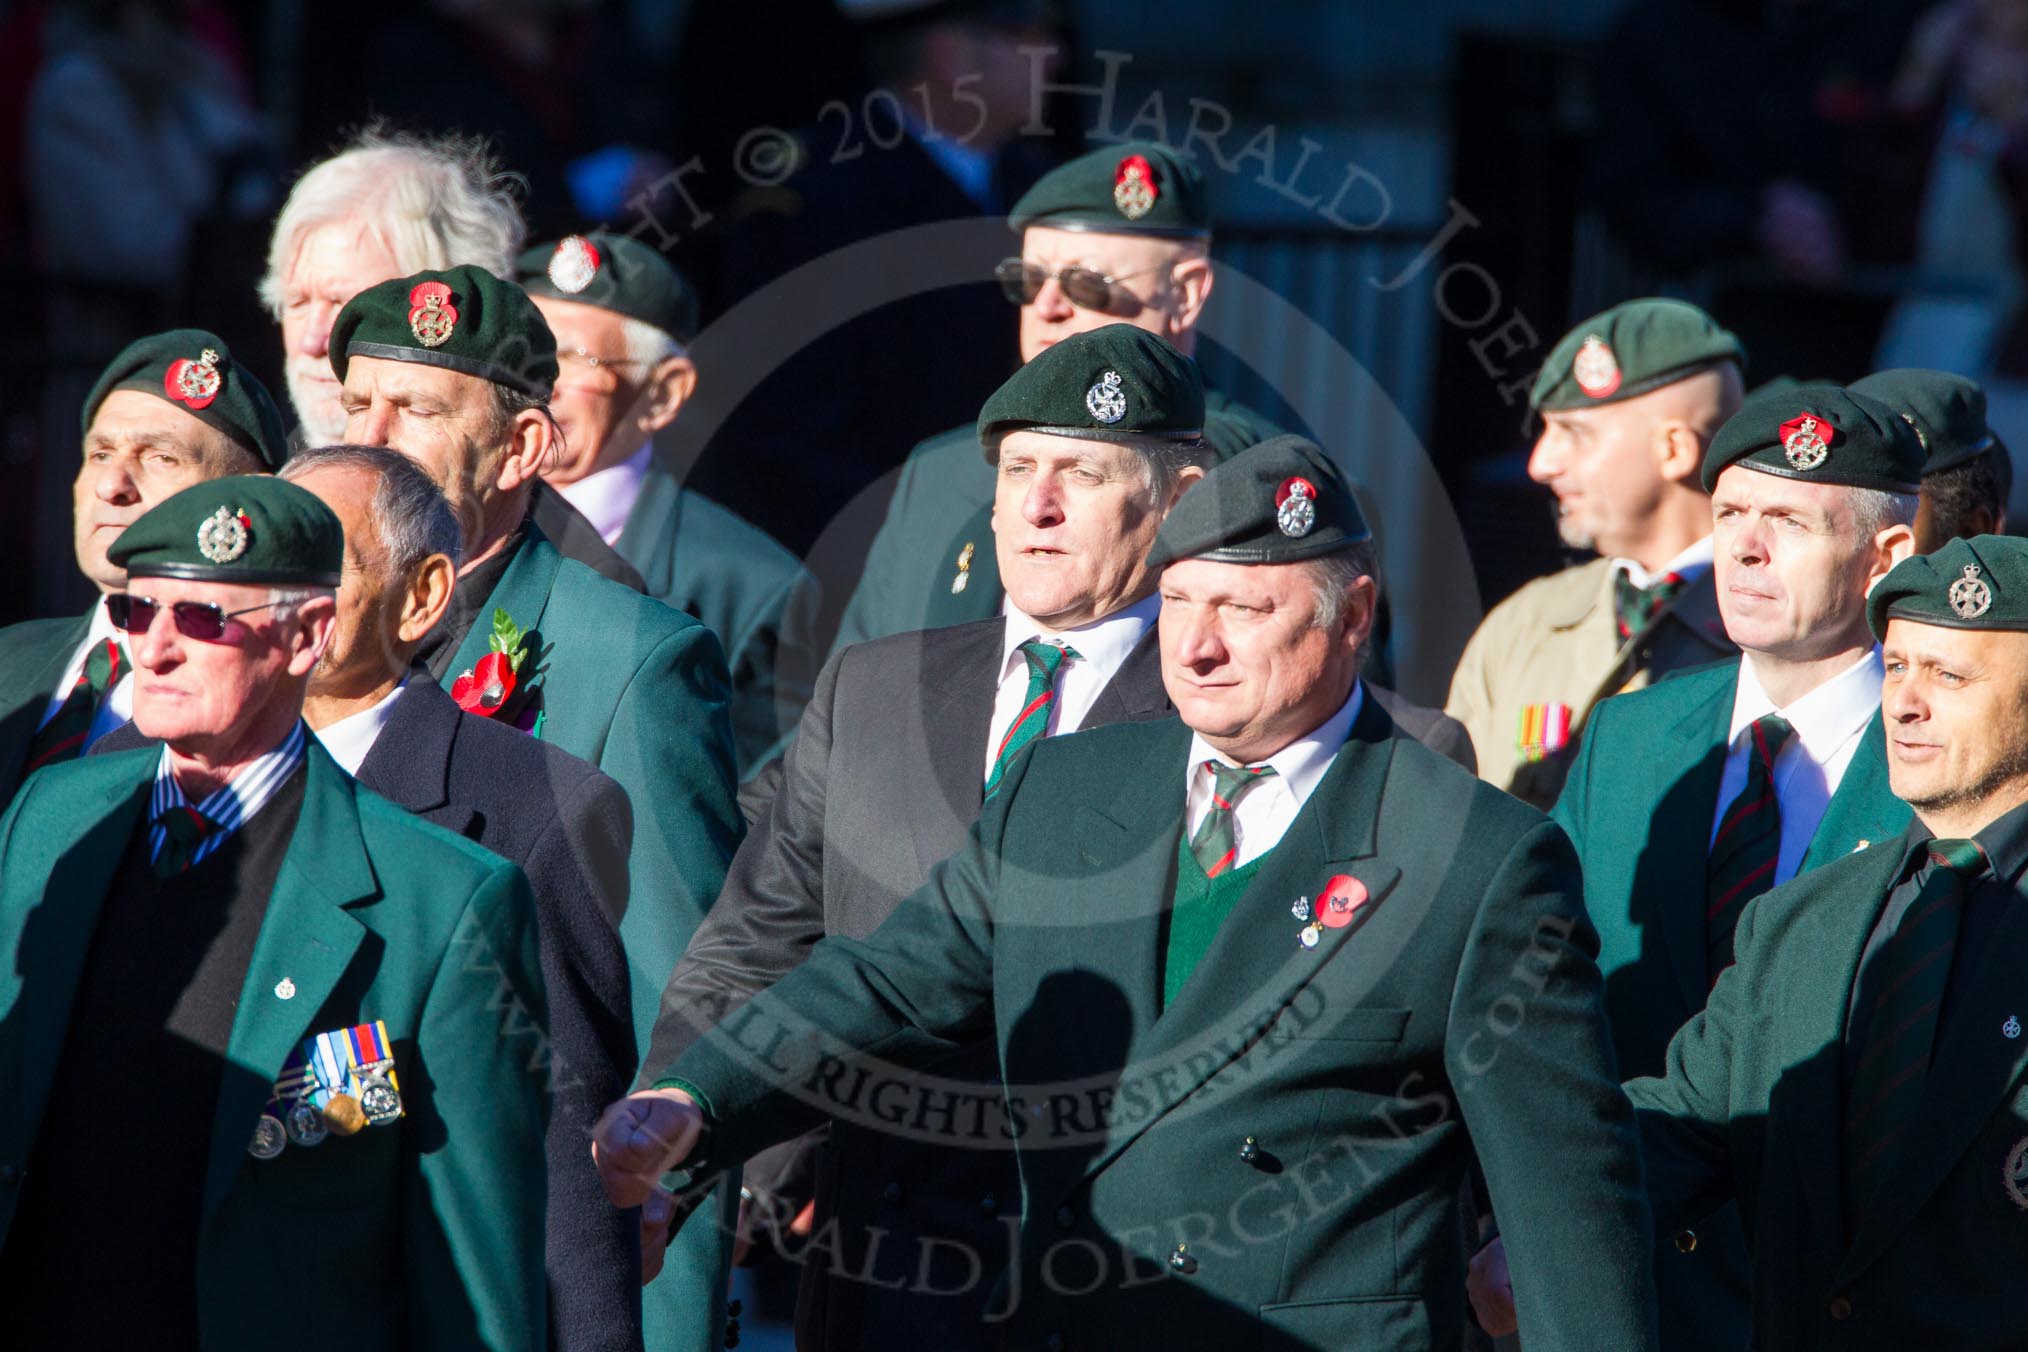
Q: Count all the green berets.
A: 11